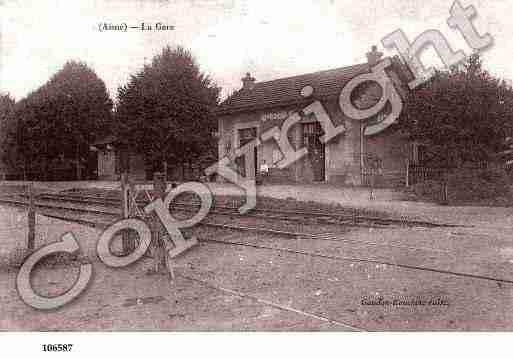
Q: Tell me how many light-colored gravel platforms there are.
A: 1